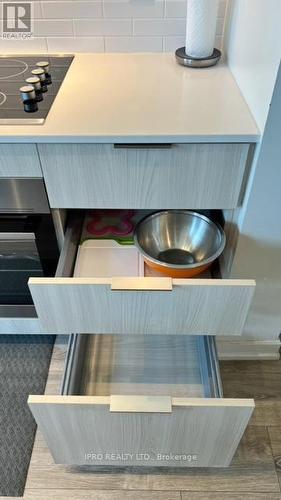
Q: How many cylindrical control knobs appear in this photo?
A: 4